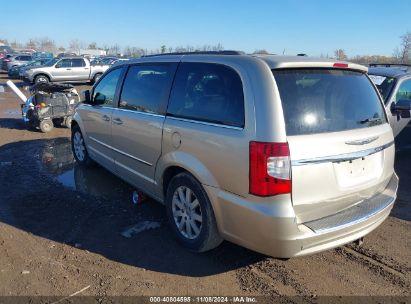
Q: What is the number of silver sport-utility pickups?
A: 1